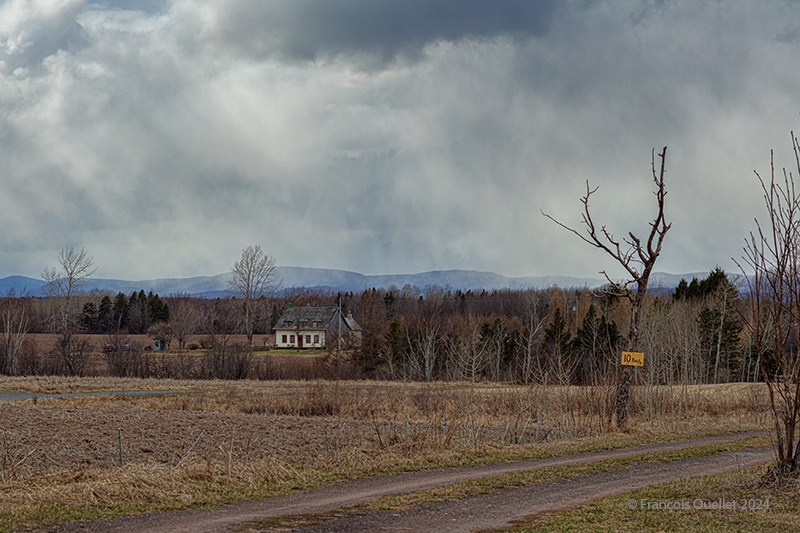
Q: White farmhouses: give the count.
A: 1